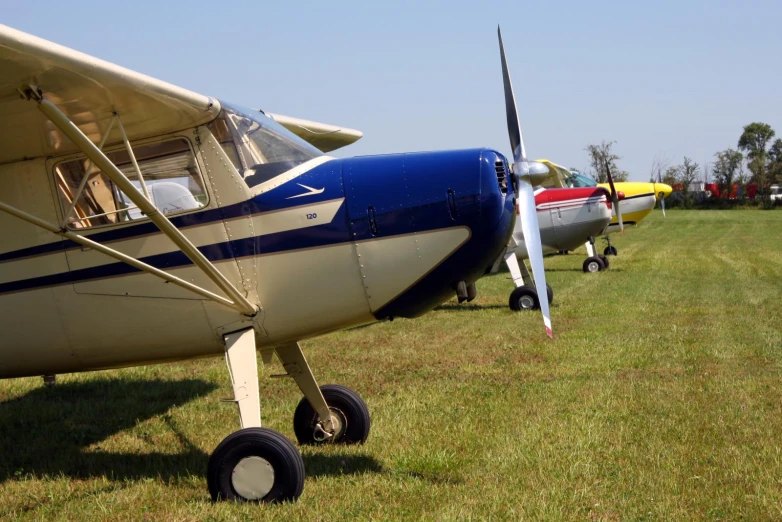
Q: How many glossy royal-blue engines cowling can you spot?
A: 1